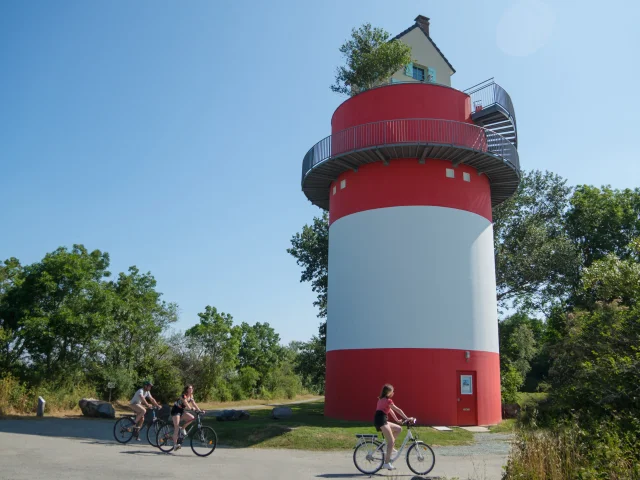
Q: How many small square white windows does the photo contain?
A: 4